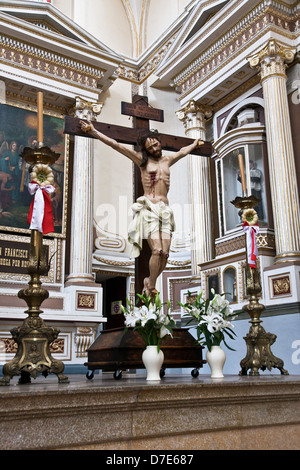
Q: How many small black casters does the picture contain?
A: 4